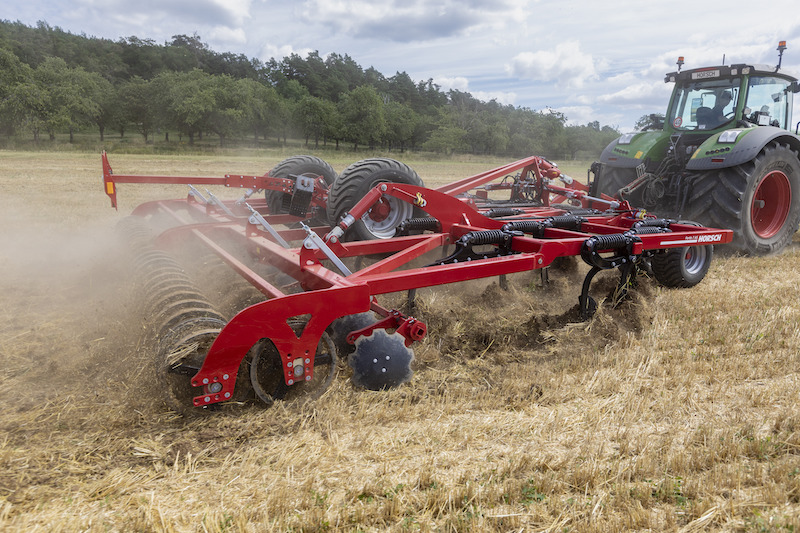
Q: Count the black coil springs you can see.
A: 9